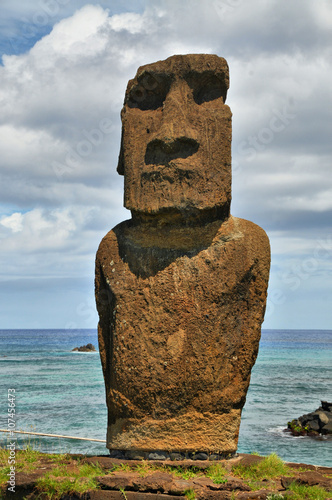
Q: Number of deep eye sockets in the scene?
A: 2